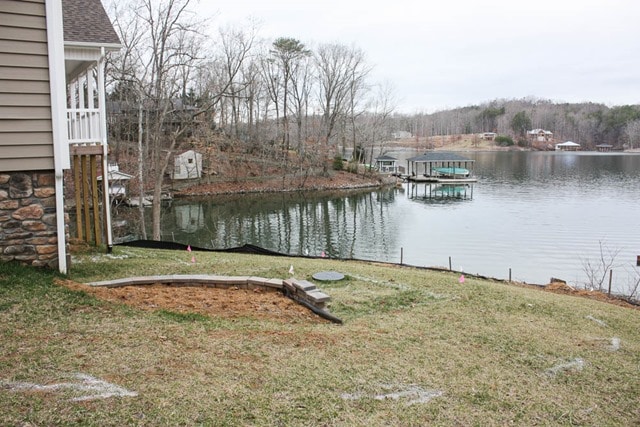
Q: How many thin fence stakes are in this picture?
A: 4